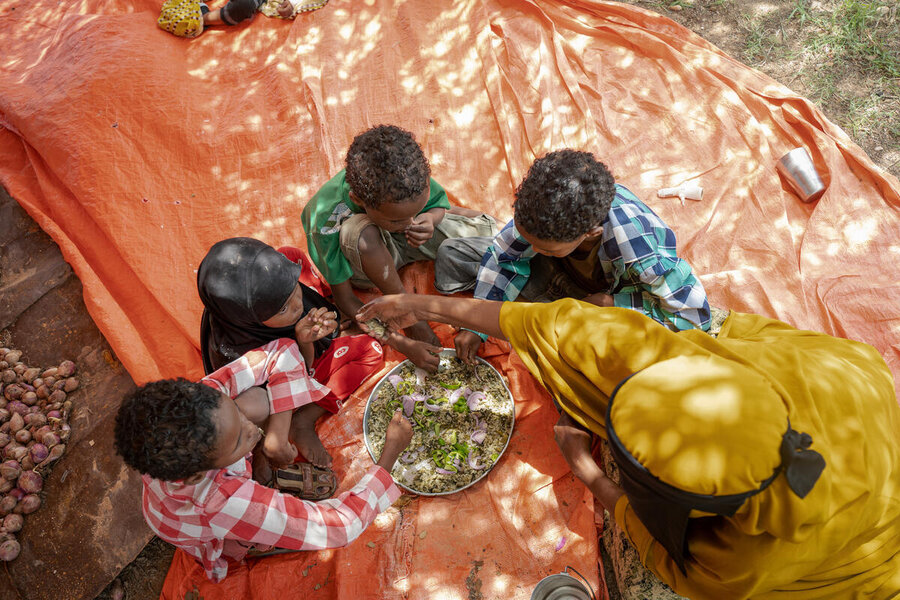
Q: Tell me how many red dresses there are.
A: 1